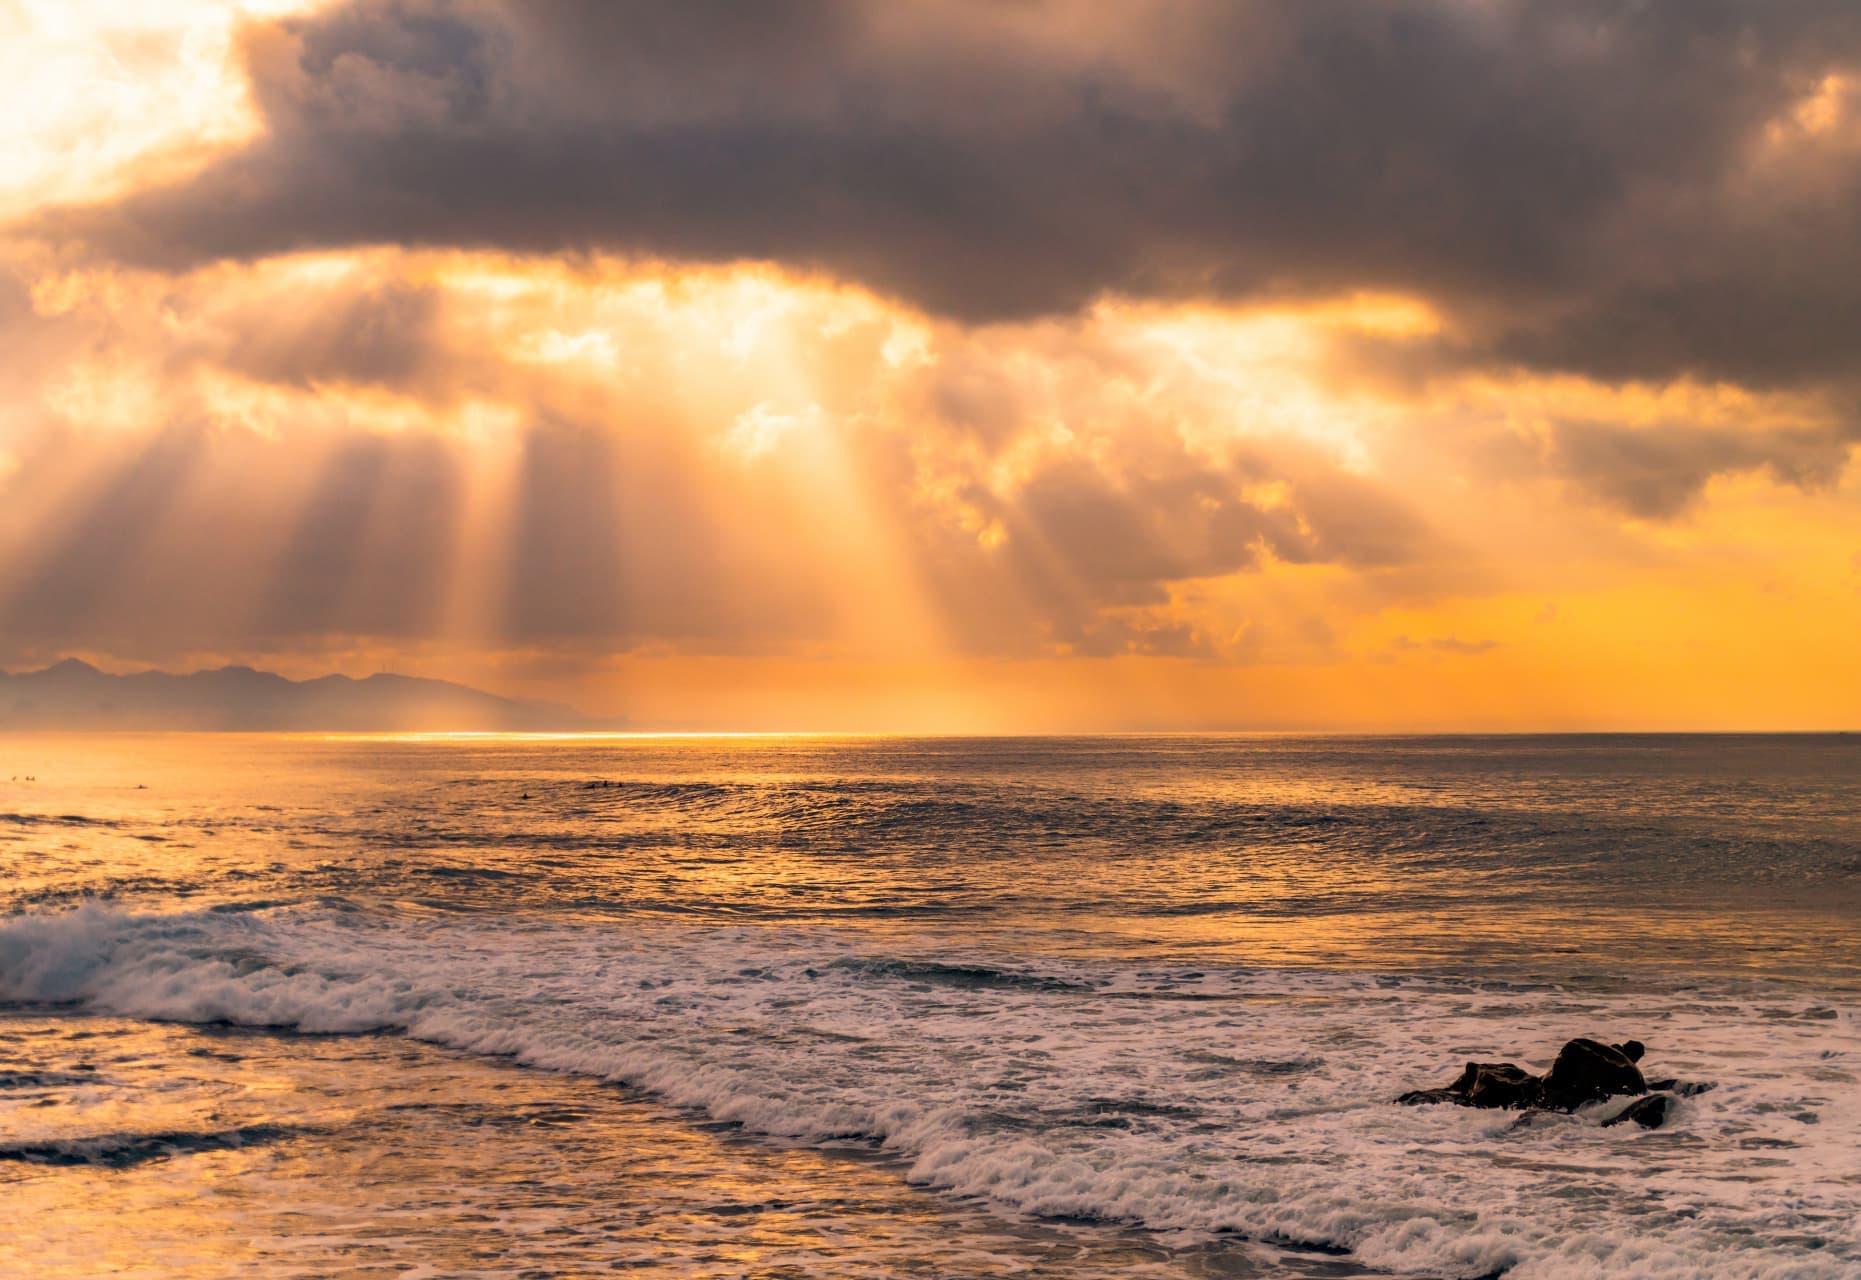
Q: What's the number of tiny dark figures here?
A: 8